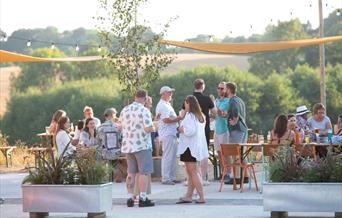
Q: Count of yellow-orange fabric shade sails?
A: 2